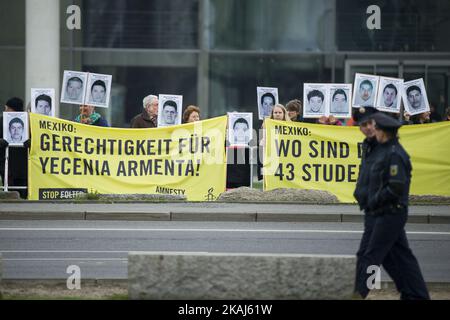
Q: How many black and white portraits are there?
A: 12